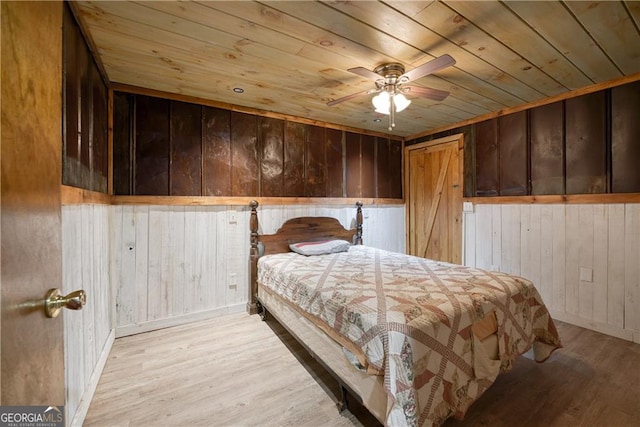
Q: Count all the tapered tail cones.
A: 0